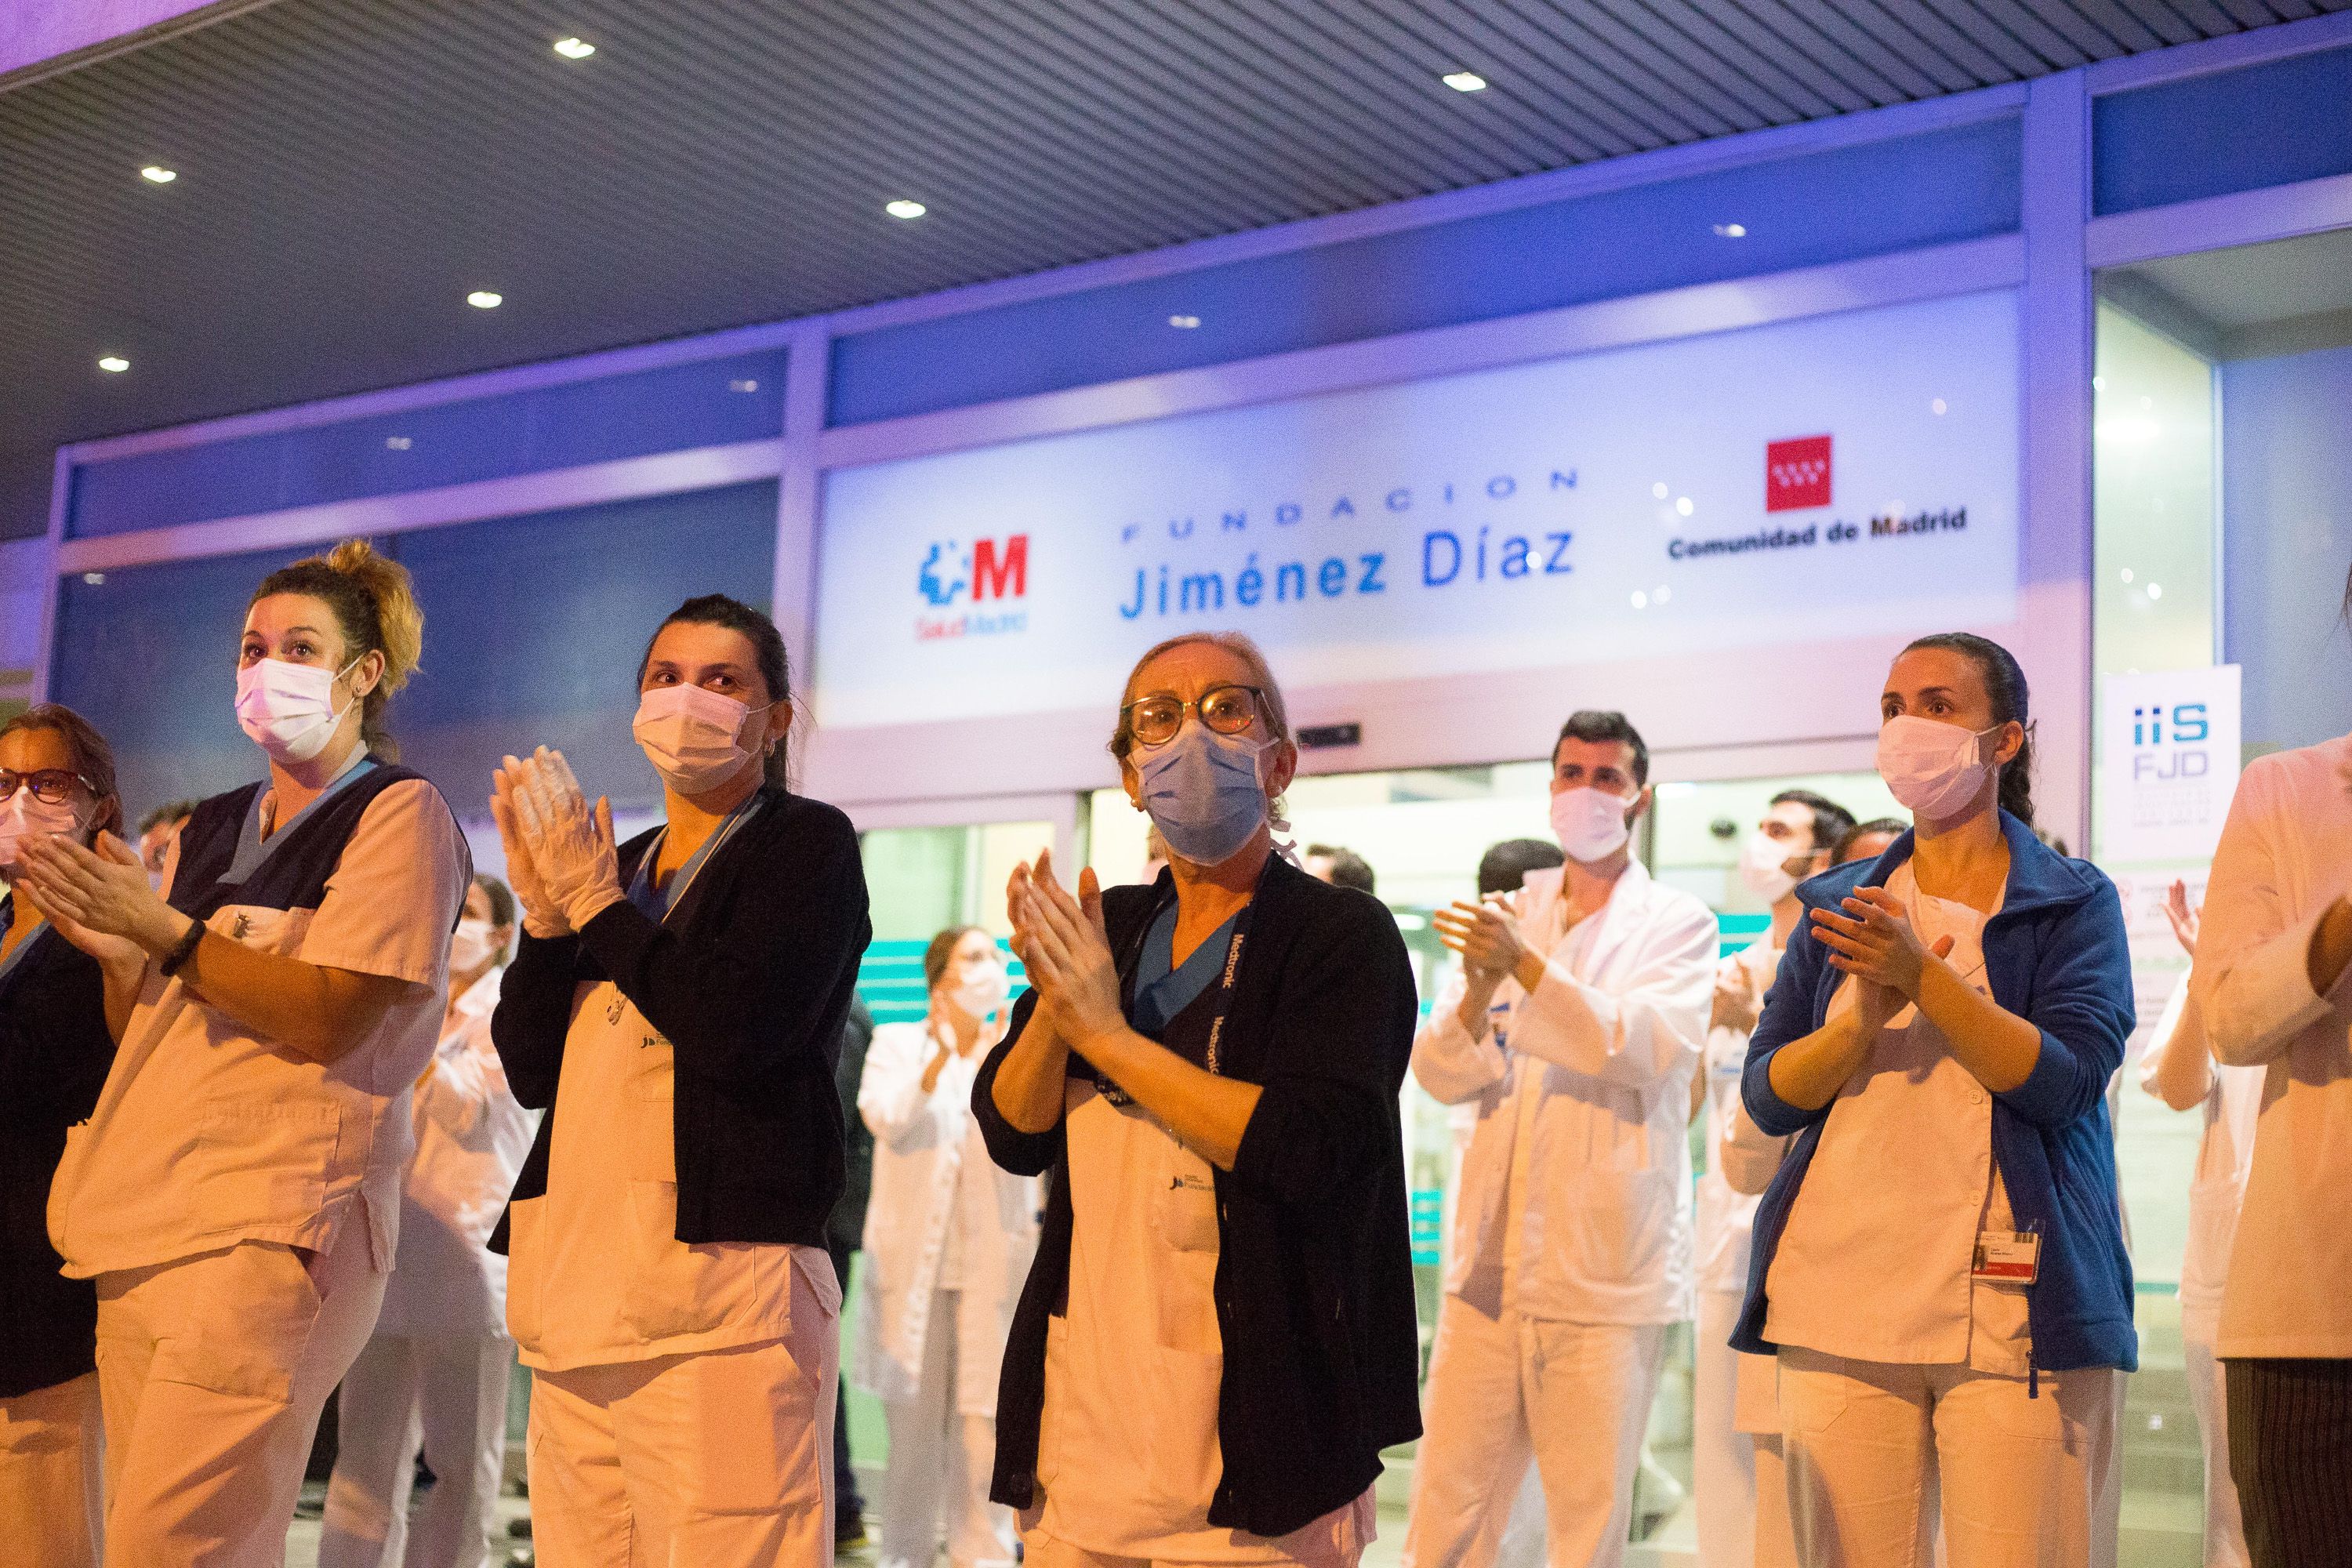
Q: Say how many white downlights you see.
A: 6